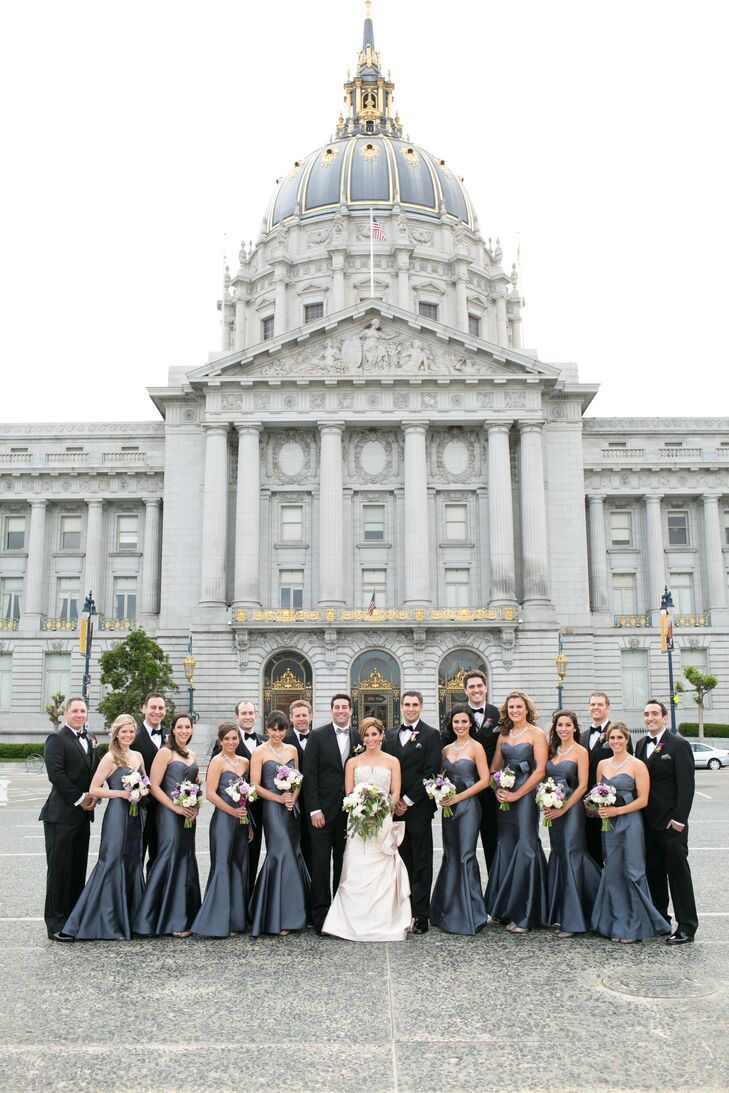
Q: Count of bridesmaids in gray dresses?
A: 8